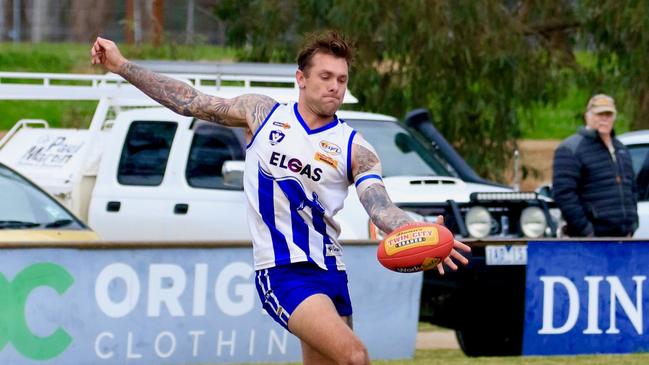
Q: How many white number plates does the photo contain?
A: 1